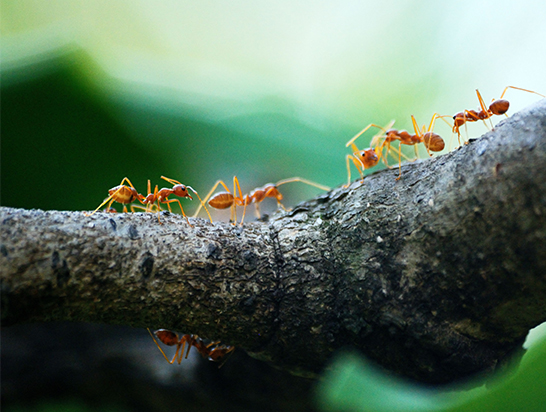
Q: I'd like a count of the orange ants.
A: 6